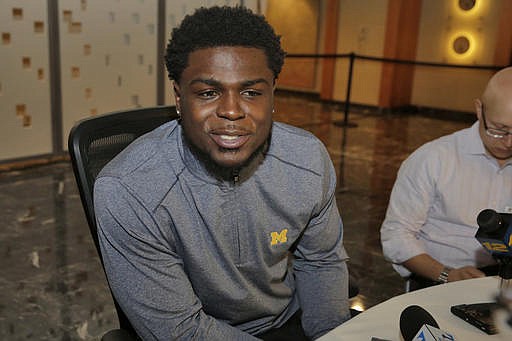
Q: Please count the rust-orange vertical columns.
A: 3